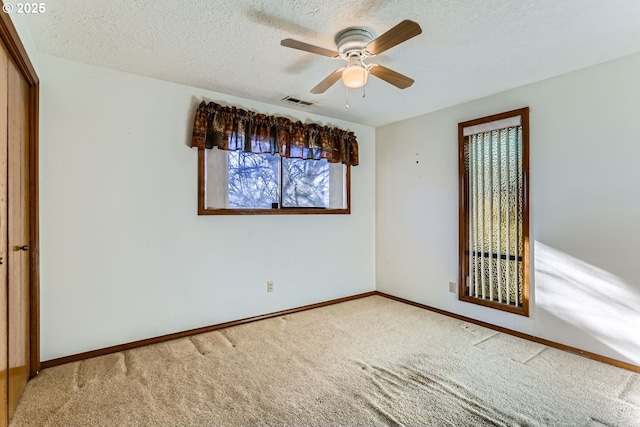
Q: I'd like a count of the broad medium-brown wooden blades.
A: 4